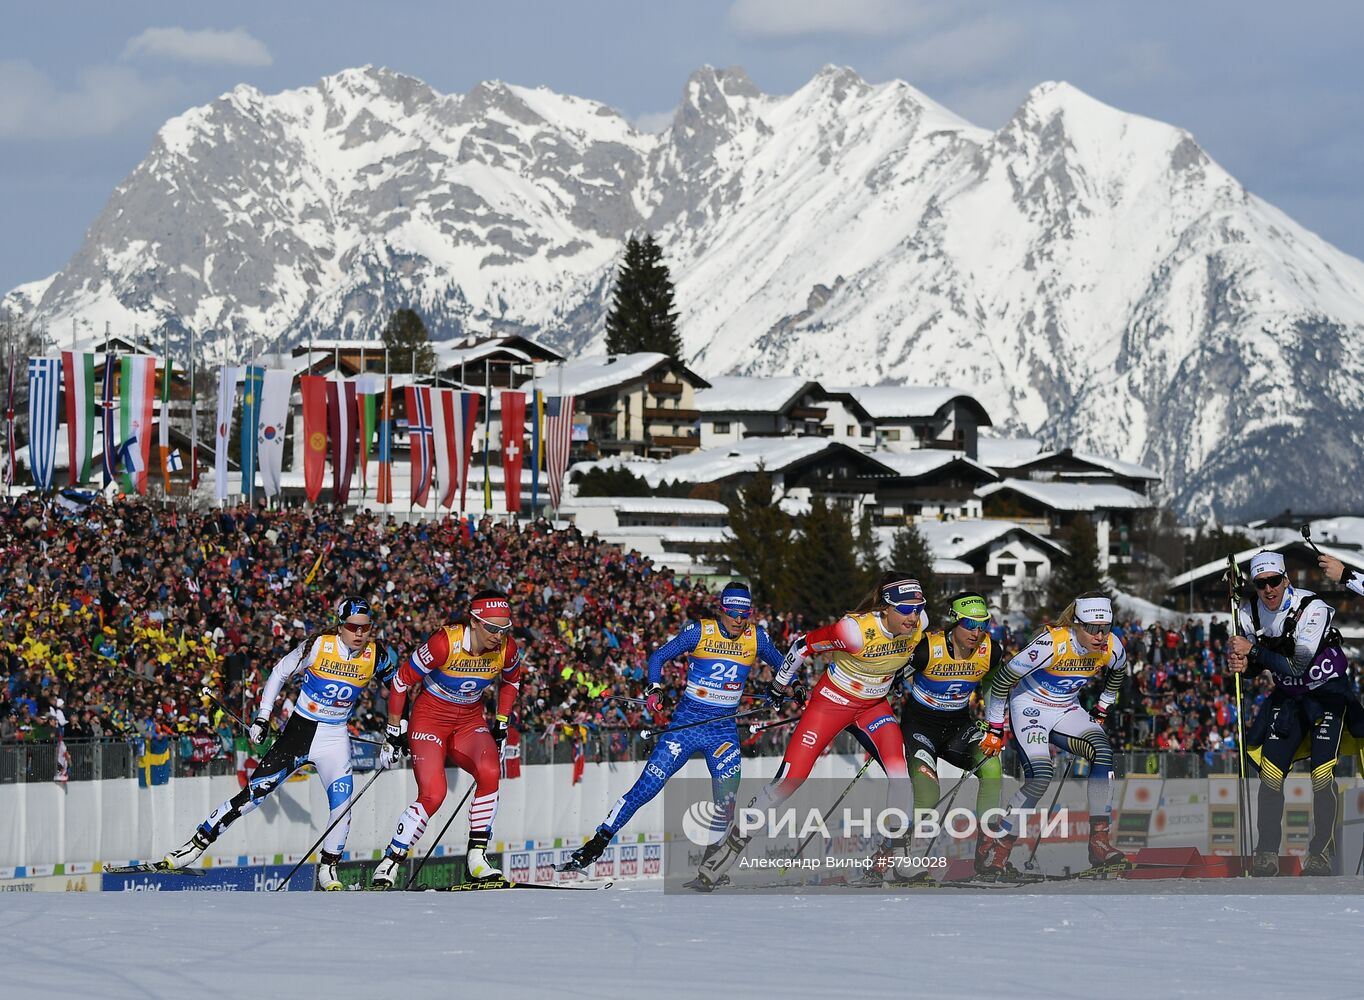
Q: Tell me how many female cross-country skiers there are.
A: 6